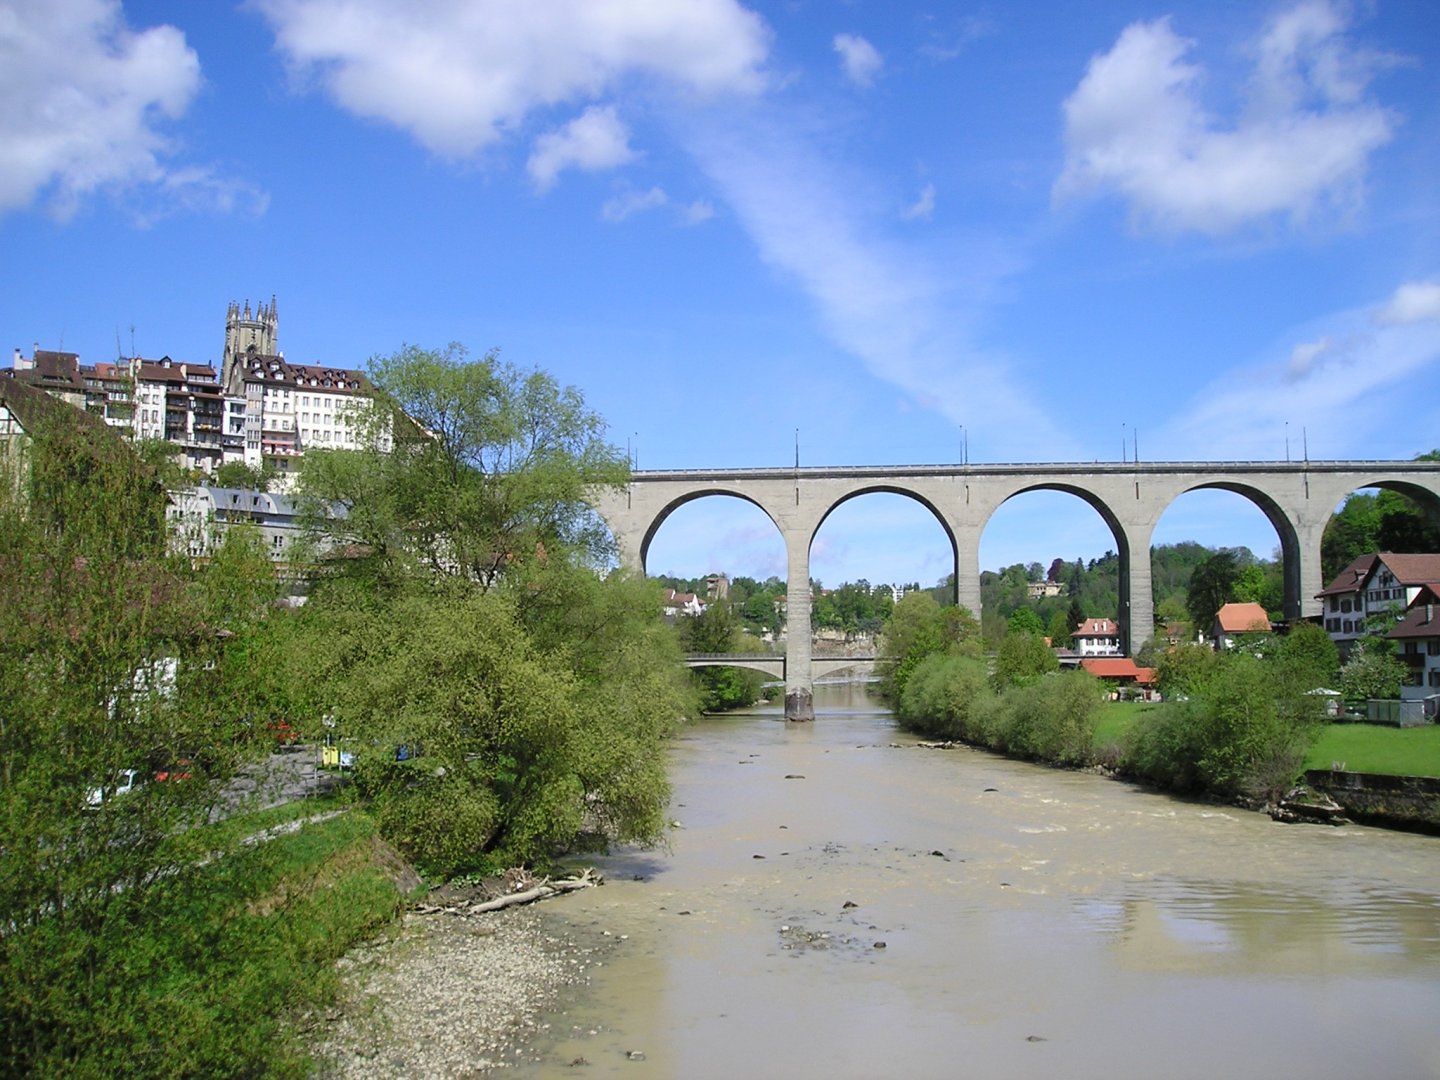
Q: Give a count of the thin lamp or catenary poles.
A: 9